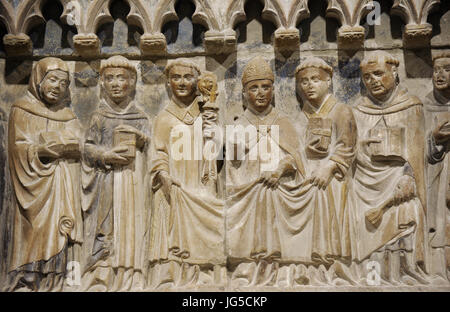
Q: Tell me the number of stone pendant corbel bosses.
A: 7